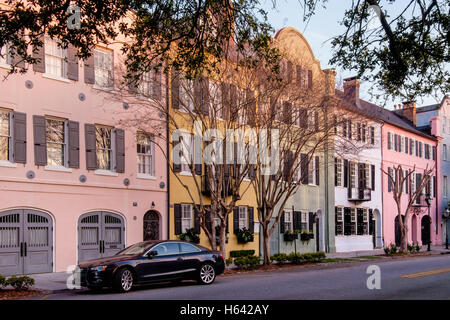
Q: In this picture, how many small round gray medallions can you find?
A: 8